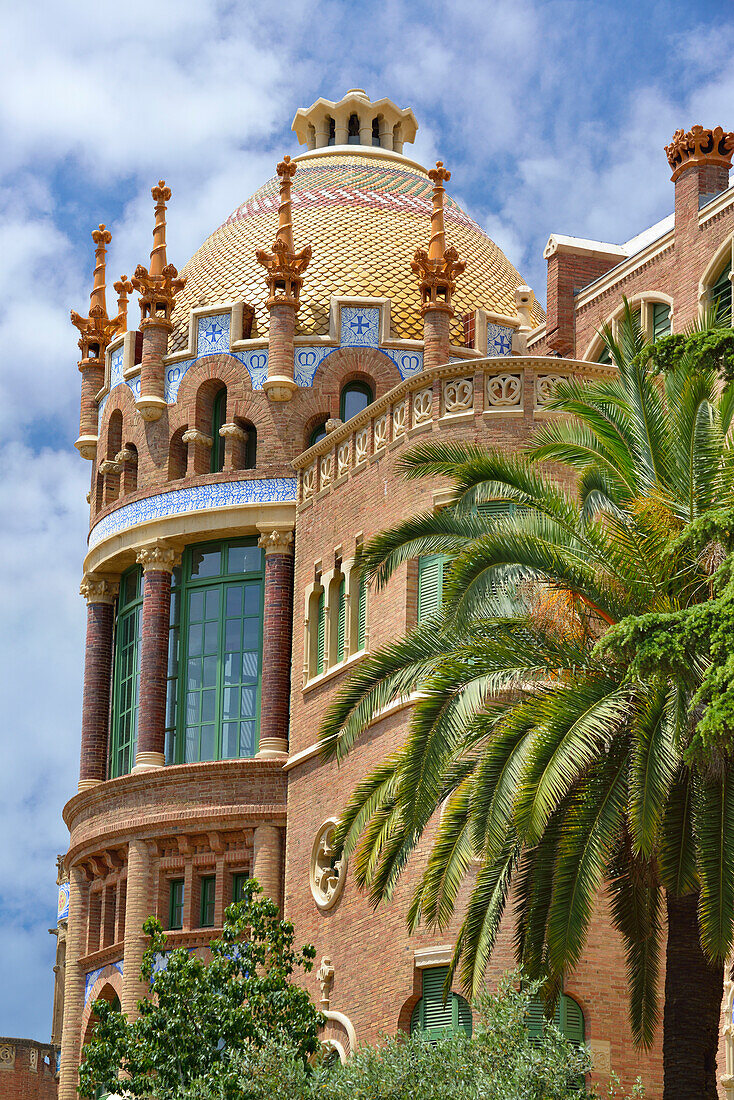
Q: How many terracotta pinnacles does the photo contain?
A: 5